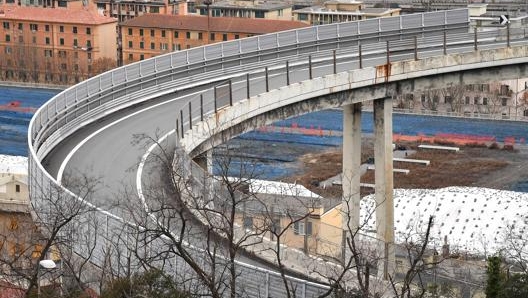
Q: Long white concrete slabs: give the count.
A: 4